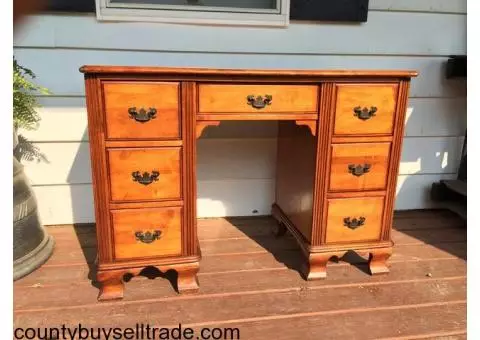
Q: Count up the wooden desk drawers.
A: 7